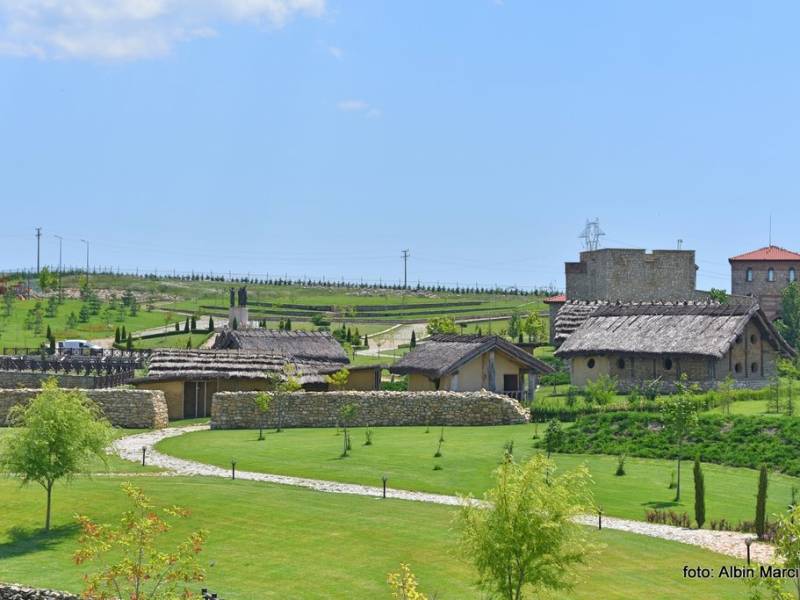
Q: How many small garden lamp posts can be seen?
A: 5